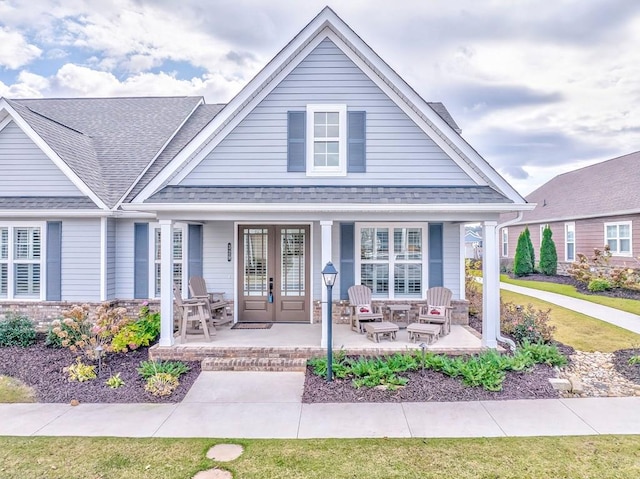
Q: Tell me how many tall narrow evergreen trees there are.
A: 3